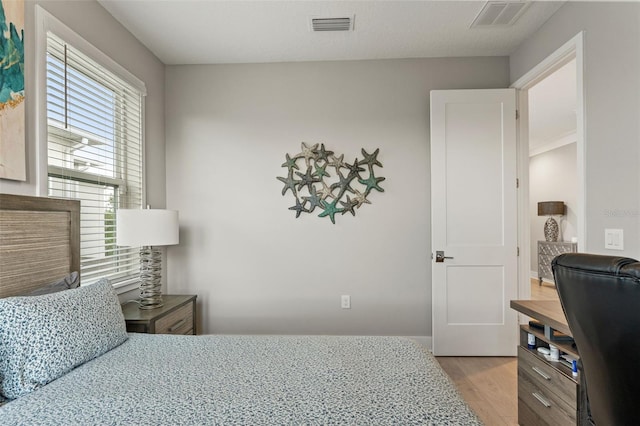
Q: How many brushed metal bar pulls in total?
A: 3